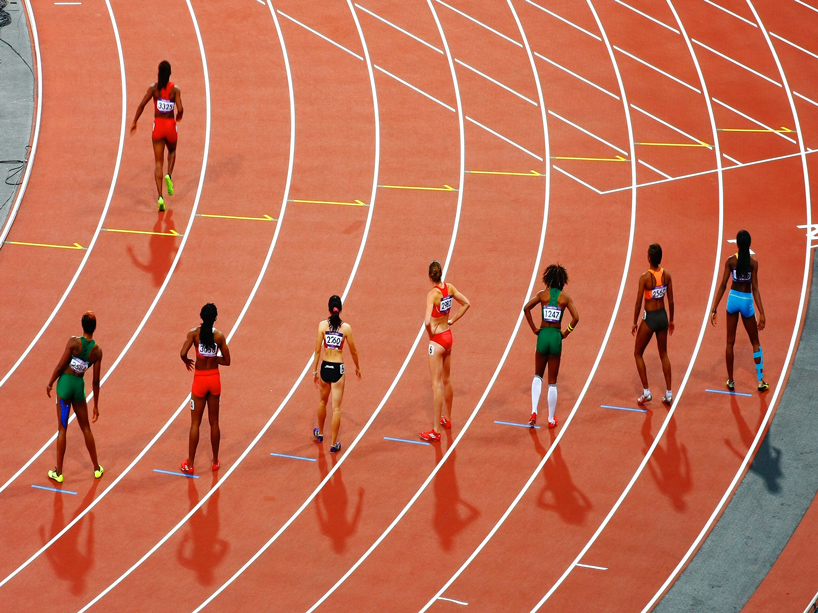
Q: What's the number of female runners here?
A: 8